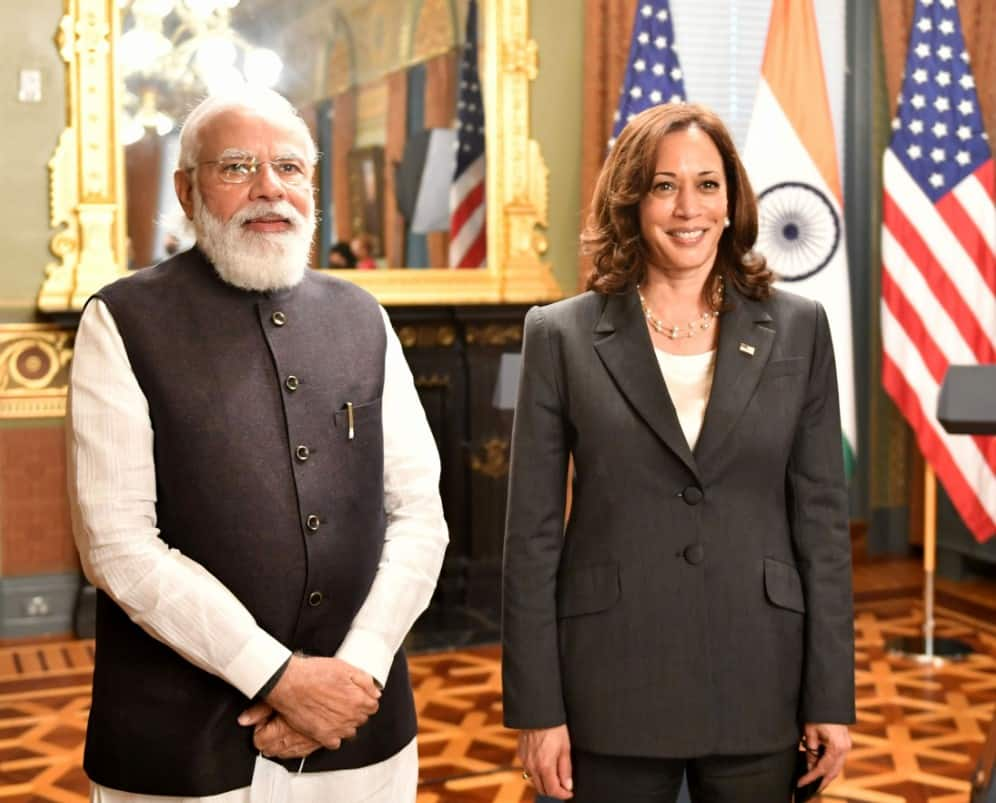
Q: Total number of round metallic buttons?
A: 5